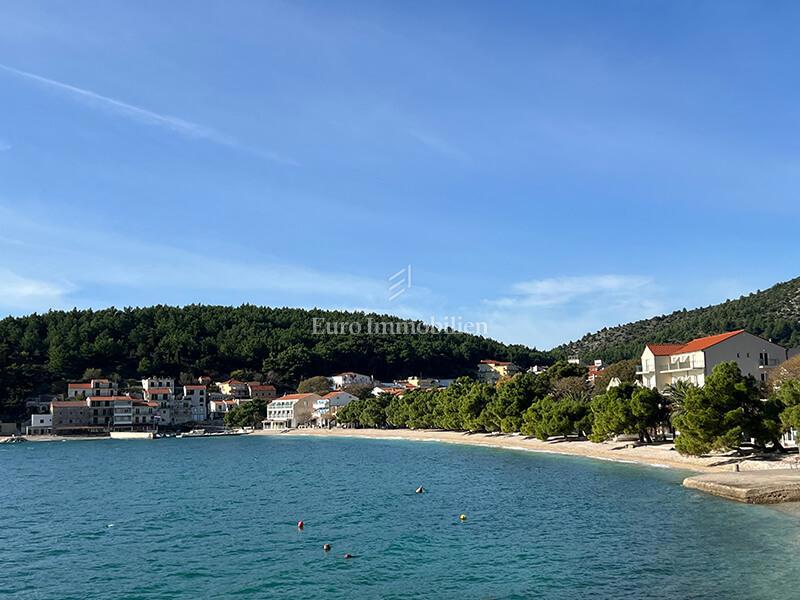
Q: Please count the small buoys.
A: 5